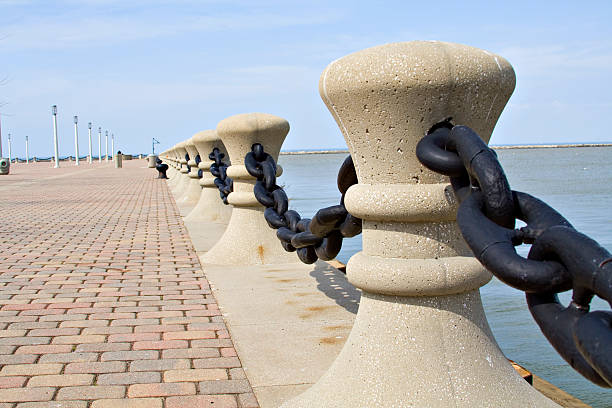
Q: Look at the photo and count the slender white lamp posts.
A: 8